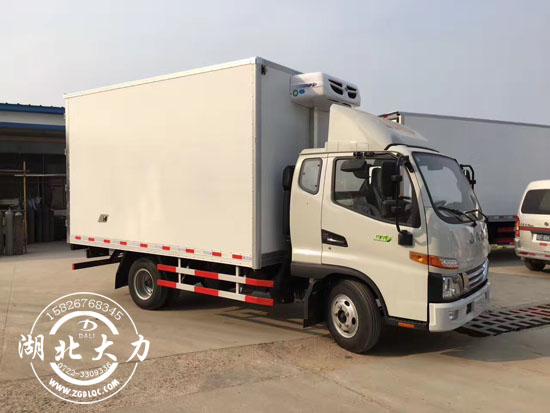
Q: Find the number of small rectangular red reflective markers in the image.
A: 9